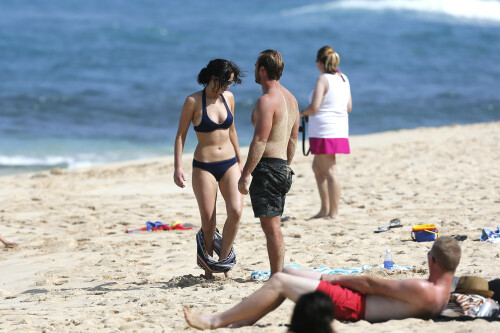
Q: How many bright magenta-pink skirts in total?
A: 1